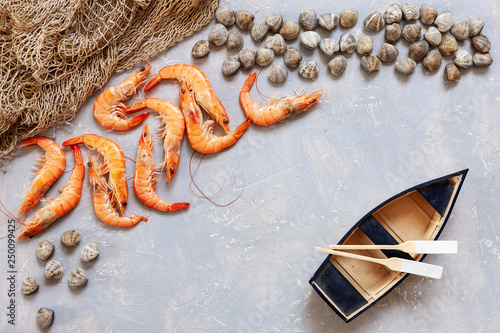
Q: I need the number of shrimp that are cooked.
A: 10